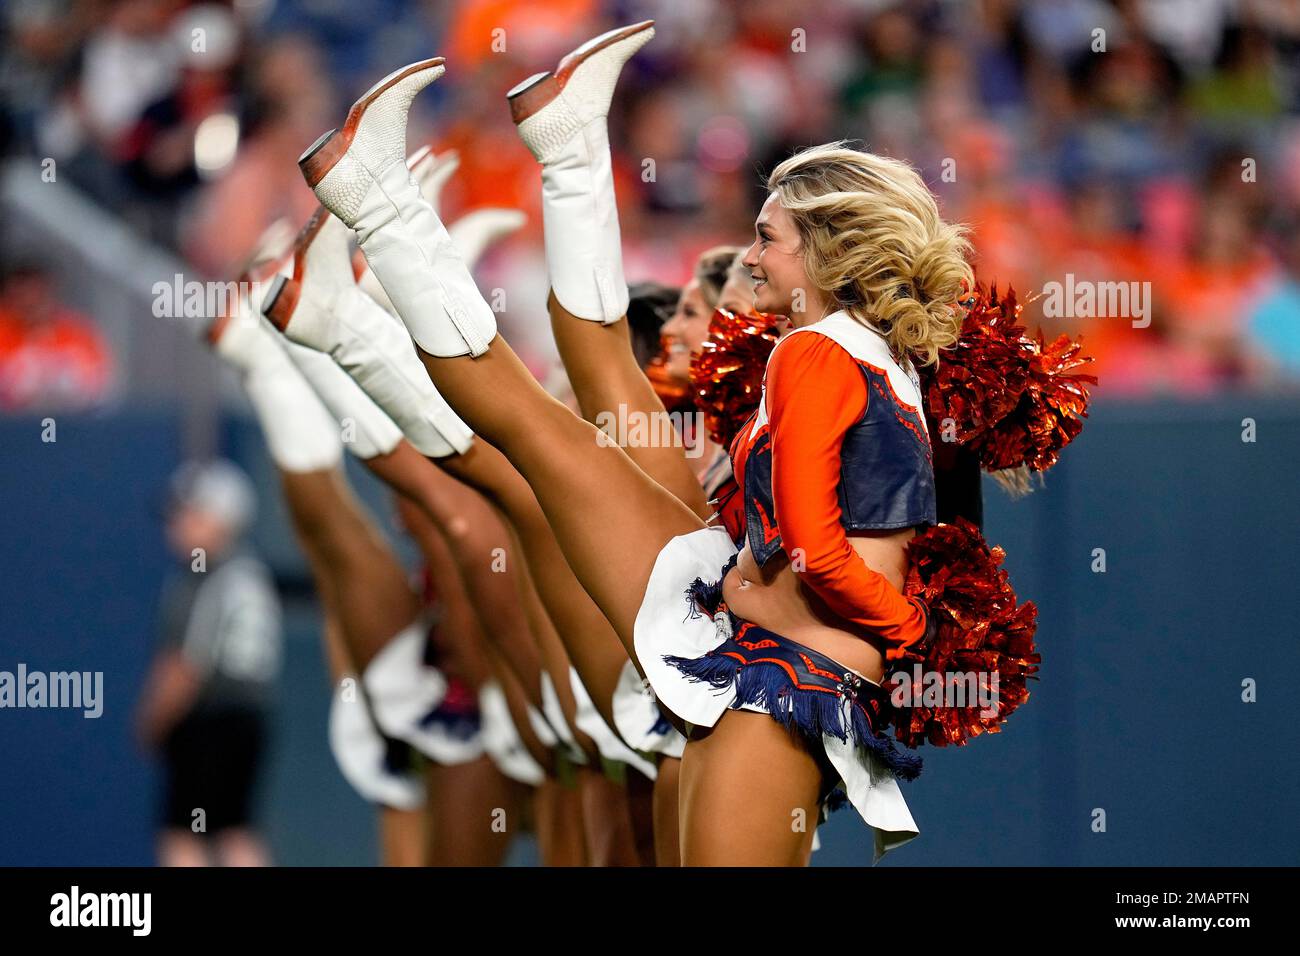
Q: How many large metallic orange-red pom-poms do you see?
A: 3